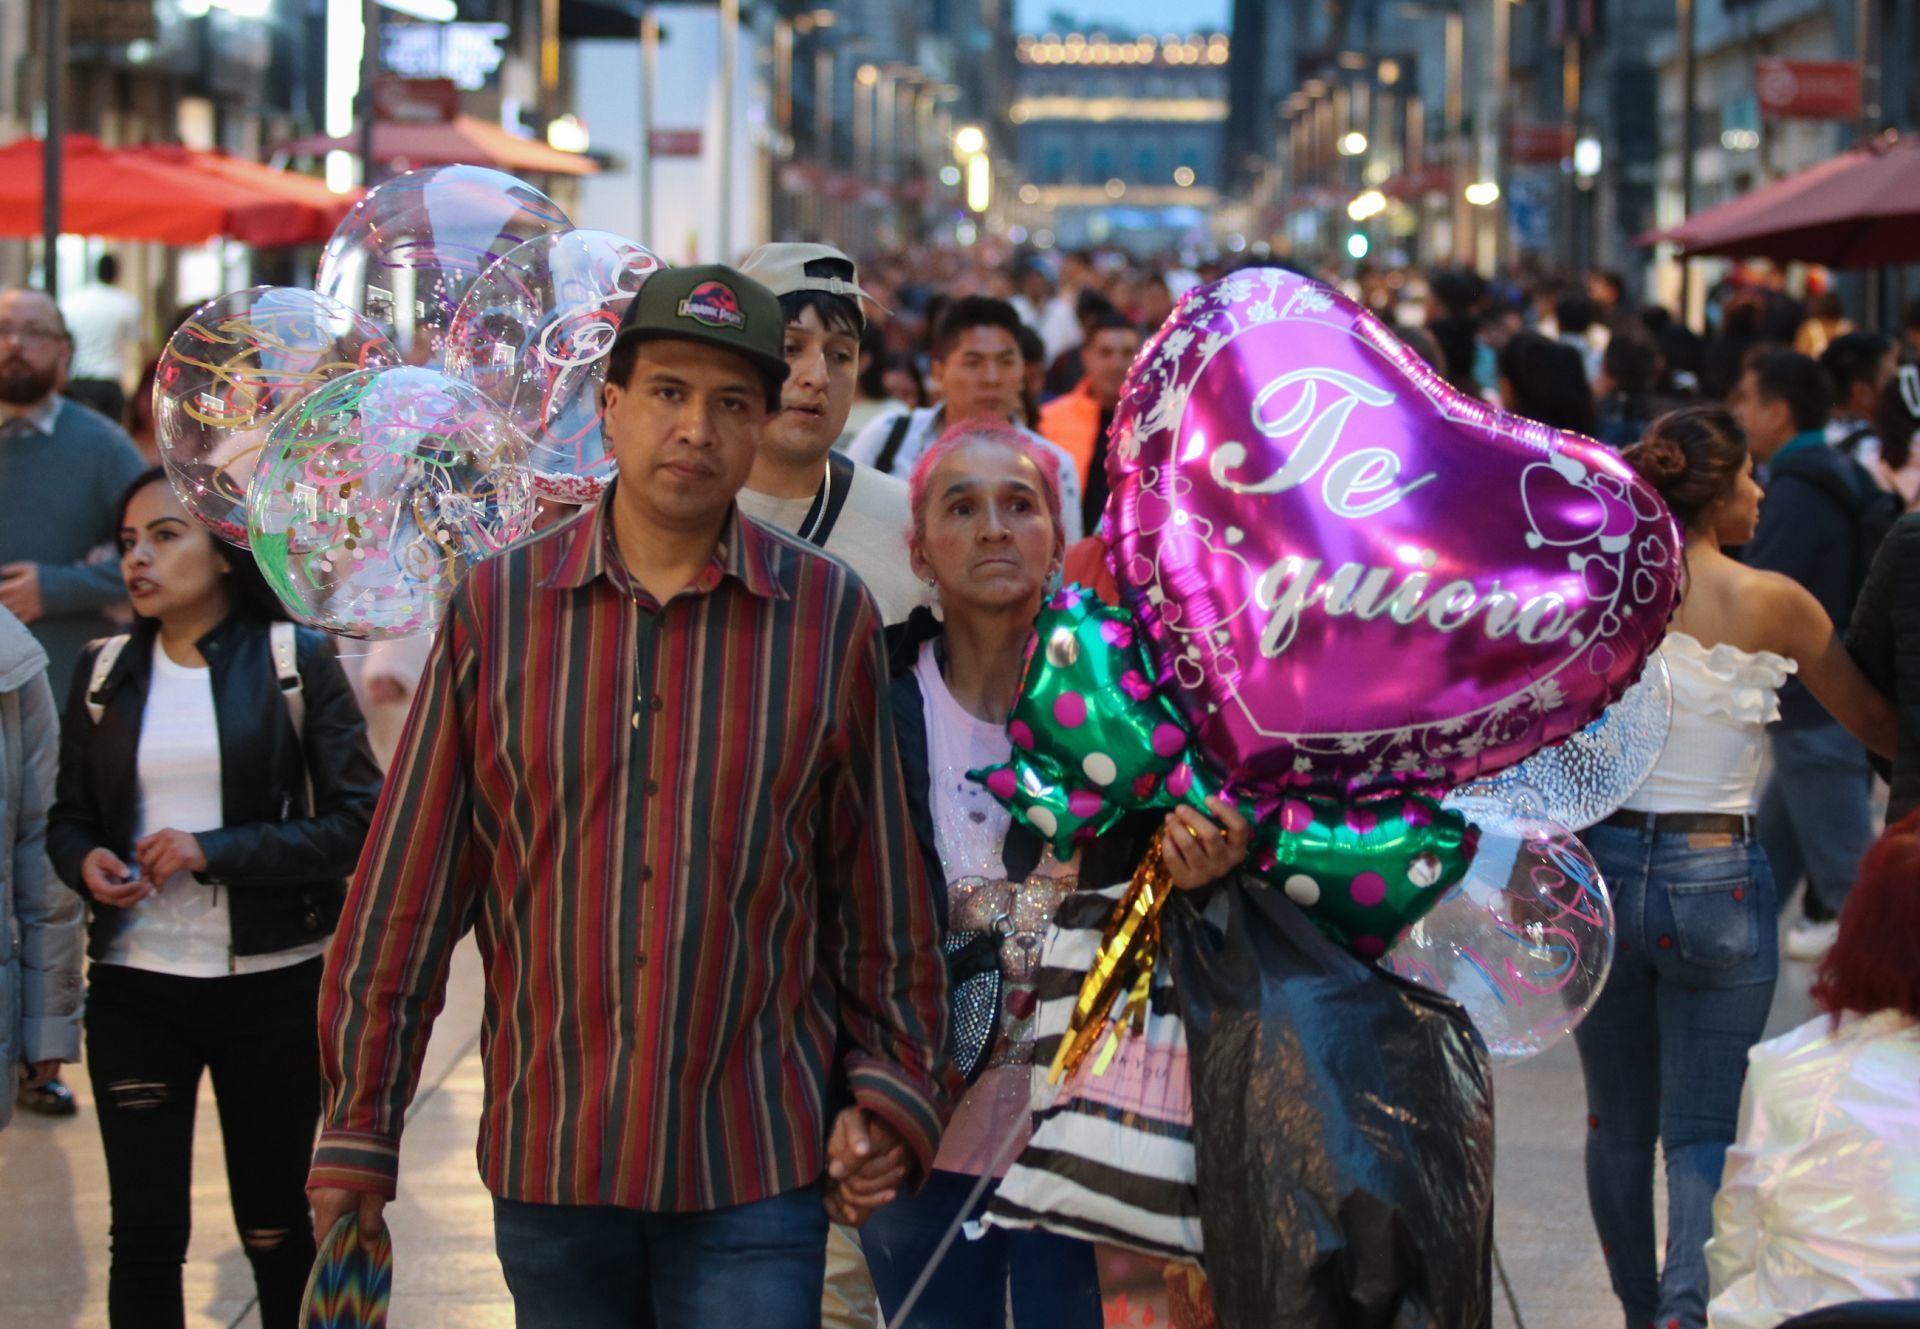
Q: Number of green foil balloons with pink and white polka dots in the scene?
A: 2